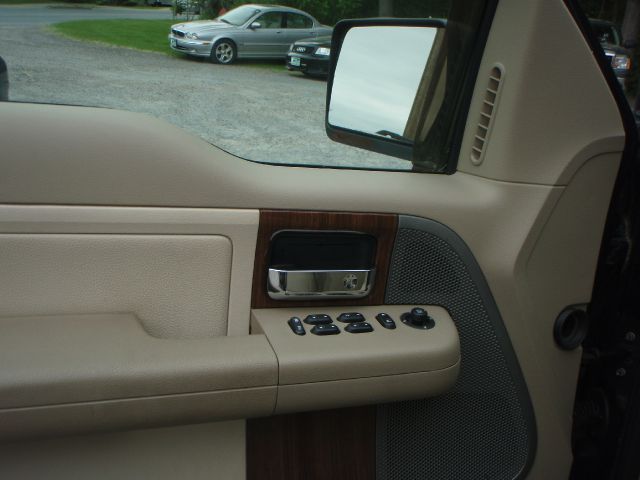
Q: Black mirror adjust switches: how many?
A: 1